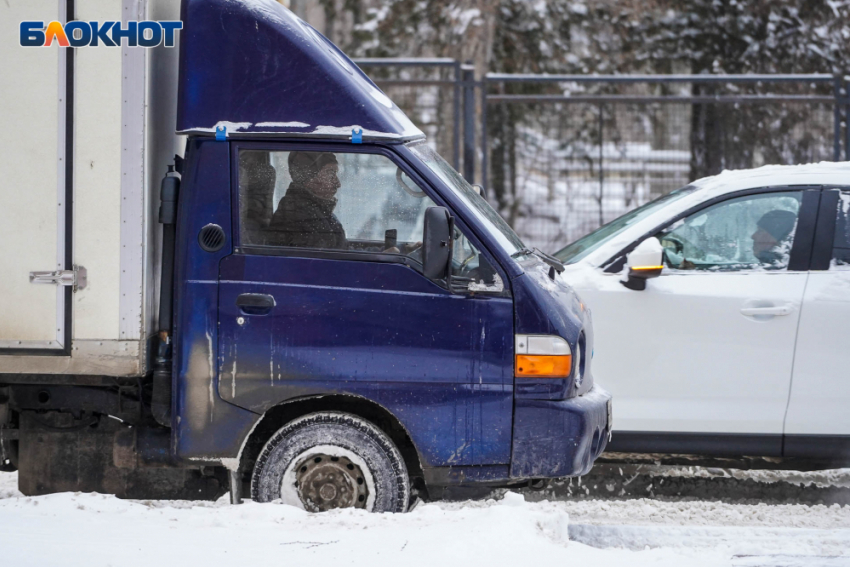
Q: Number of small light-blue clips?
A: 2